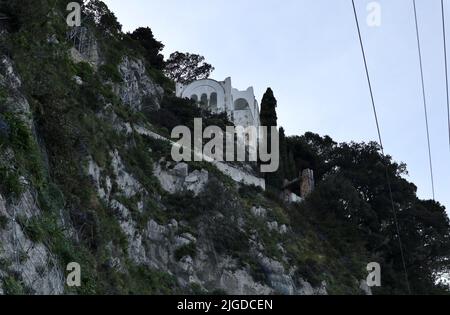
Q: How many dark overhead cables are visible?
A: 3